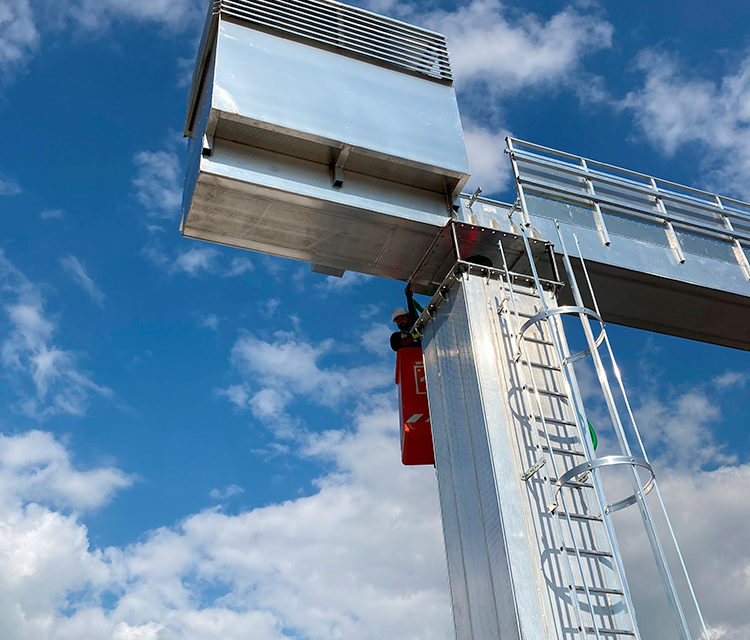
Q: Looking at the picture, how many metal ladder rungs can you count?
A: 12